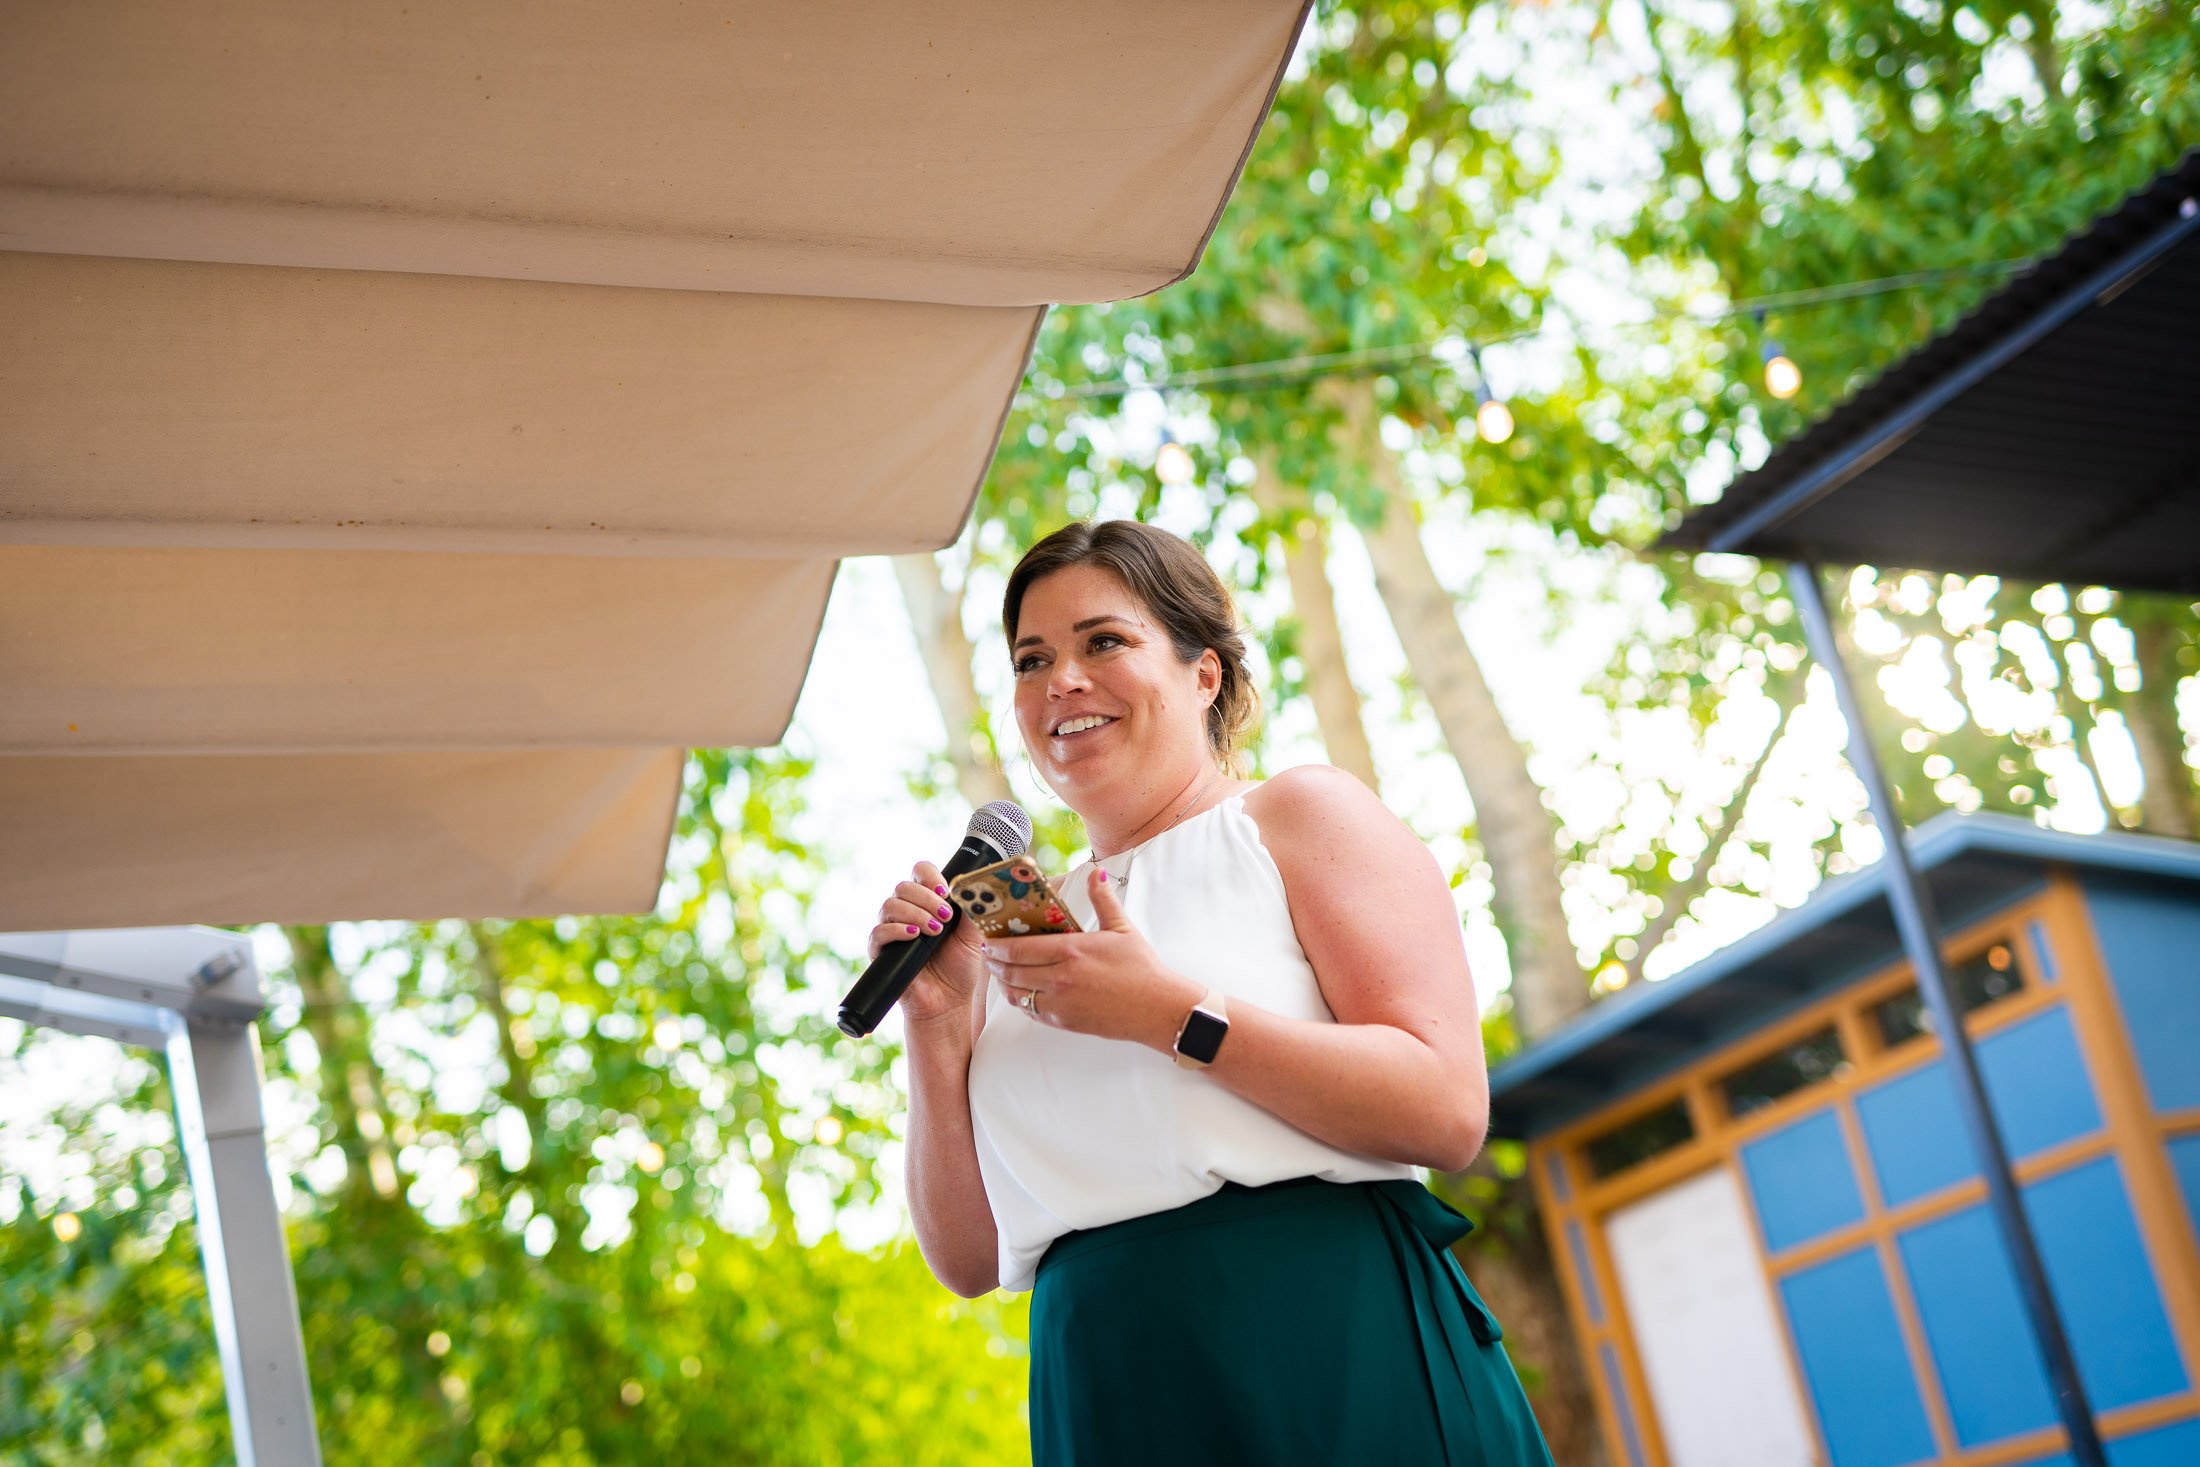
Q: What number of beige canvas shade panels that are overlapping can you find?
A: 4